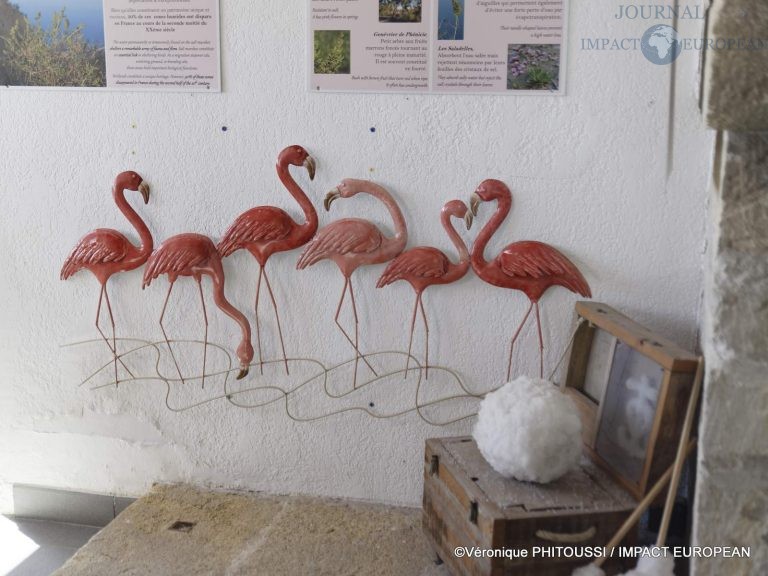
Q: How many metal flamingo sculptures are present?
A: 6